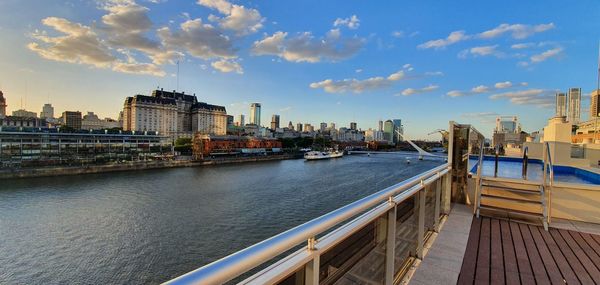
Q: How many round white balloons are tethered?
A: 0